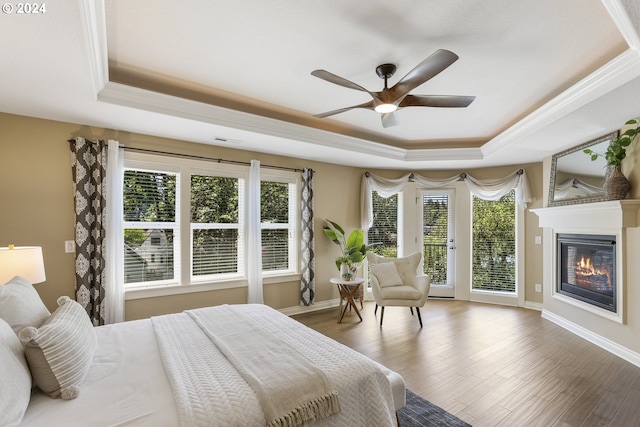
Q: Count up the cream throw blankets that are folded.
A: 1